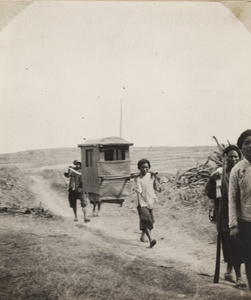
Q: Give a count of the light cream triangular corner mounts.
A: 2